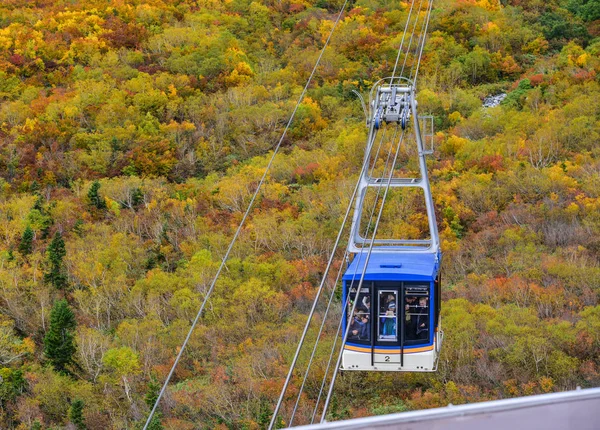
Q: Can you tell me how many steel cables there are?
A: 5